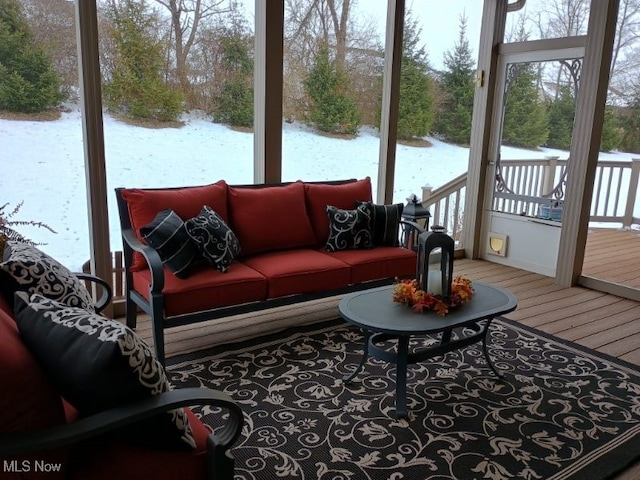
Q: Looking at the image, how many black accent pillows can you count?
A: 6